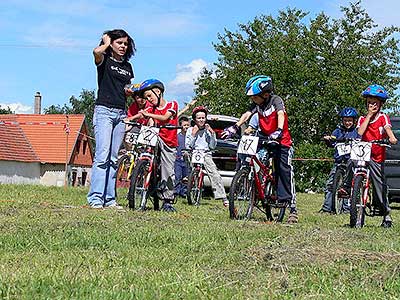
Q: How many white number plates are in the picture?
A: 6